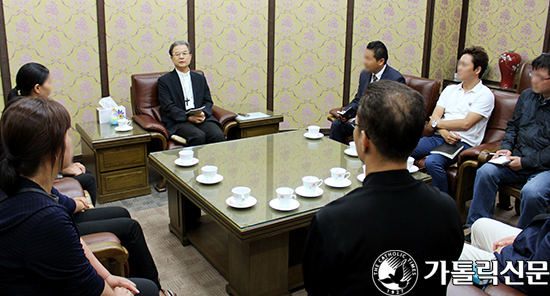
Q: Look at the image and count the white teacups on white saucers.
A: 11